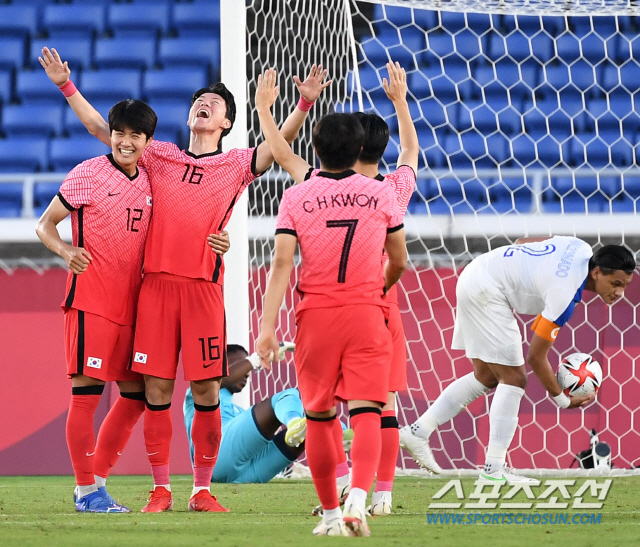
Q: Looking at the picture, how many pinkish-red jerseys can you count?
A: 4